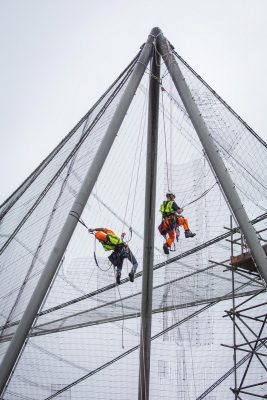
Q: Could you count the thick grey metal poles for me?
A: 3